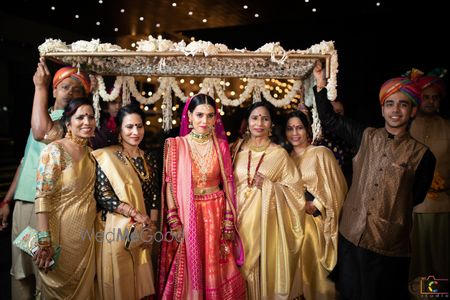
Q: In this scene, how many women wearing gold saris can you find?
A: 4